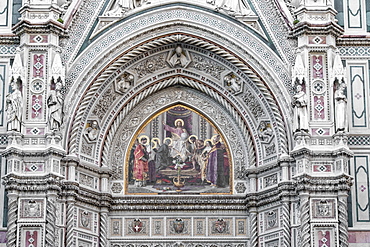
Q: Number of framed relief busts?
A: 5